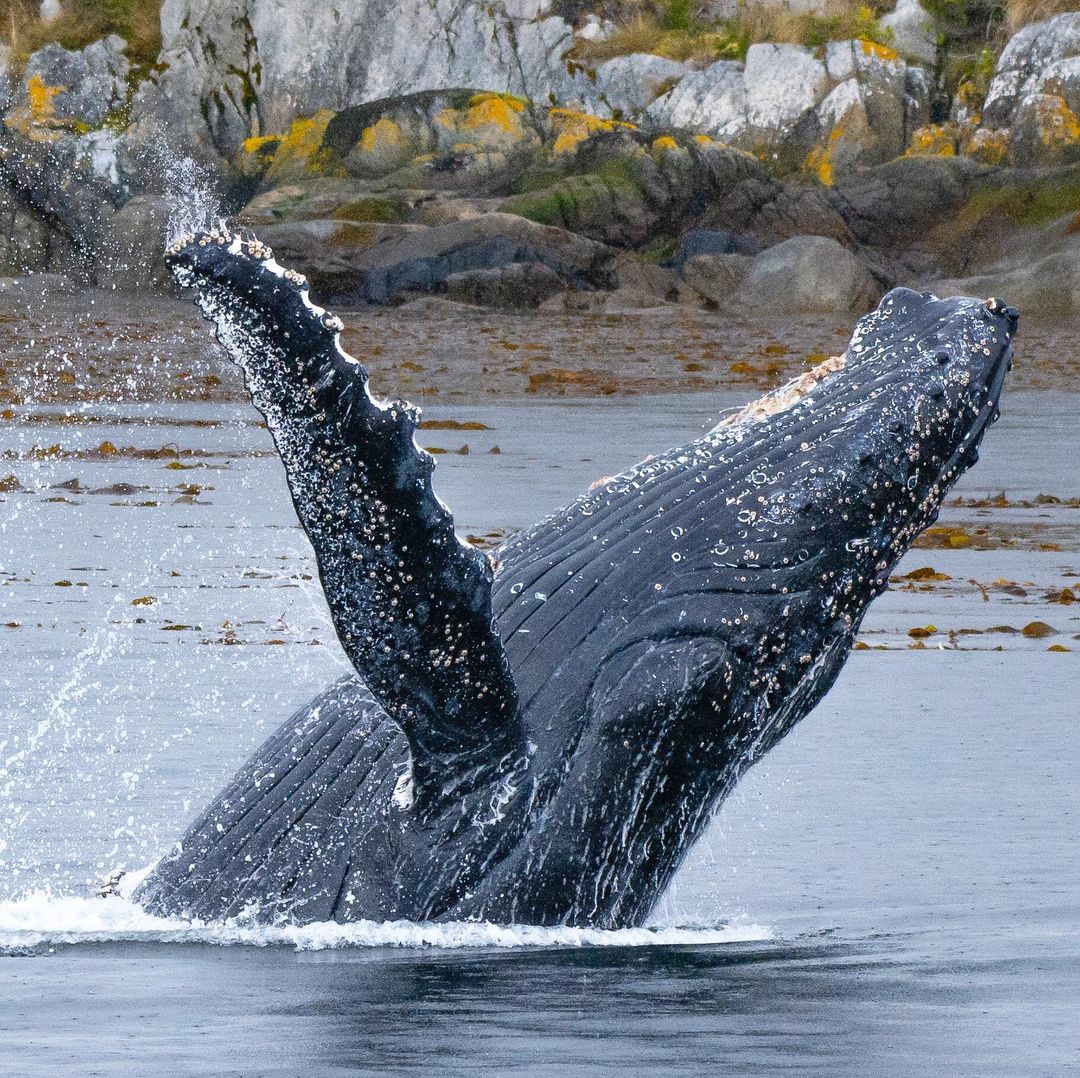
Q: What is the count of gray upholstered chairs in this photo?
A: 0